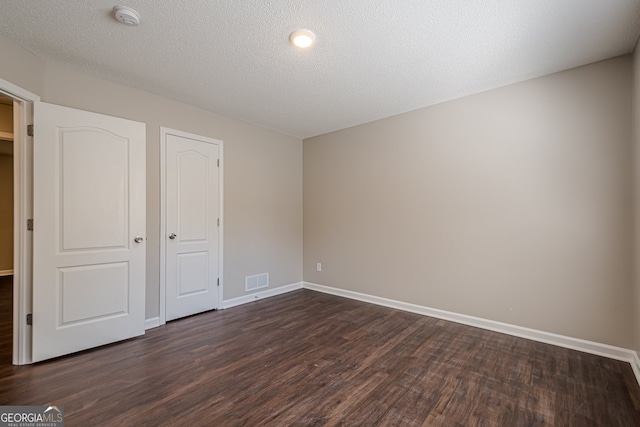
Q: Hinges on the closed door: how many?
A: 3